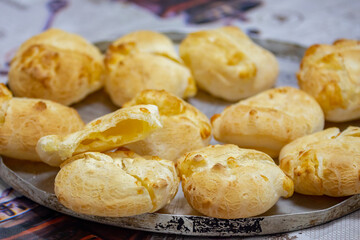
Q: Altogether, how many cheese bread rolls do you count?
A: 11